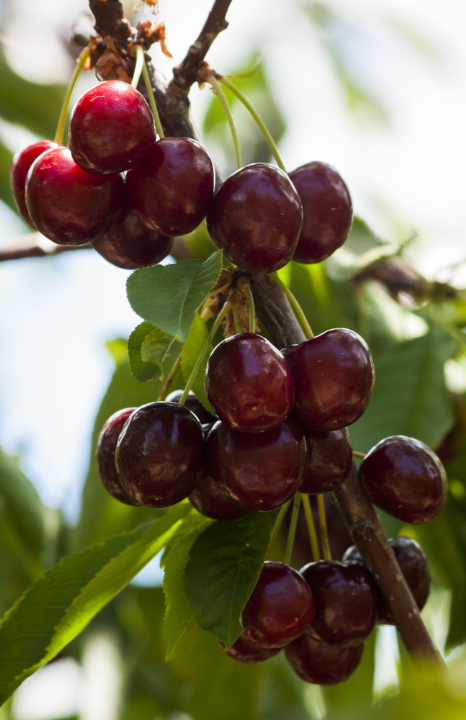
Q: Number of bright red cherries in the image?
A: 3